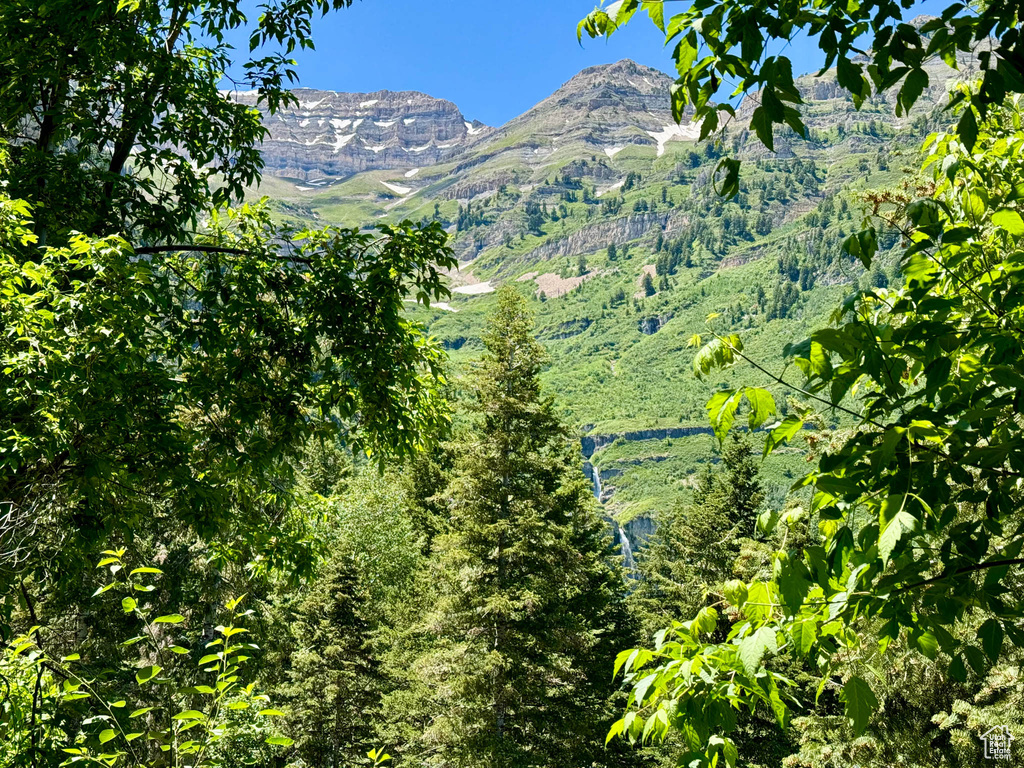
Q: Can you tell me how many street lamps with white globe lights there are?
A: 0